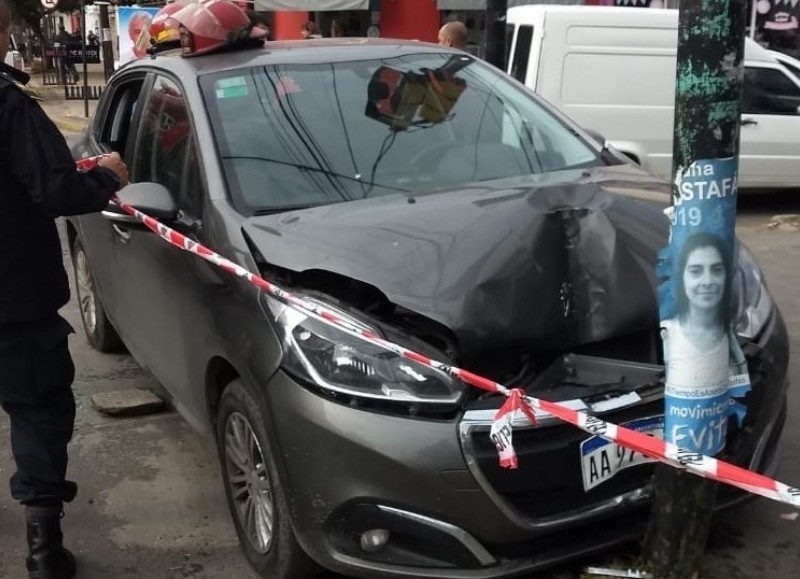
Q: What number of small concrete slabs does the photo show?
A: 1